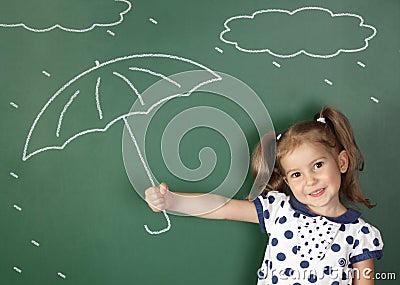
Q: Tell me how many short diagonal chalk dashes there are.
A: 14